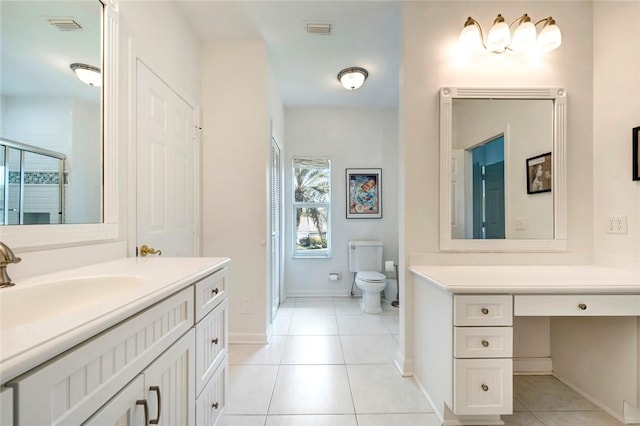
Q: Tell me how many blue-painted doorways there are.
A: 1